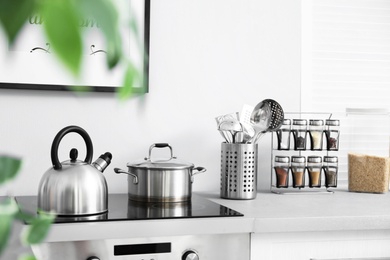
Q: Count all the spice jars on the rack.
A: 8